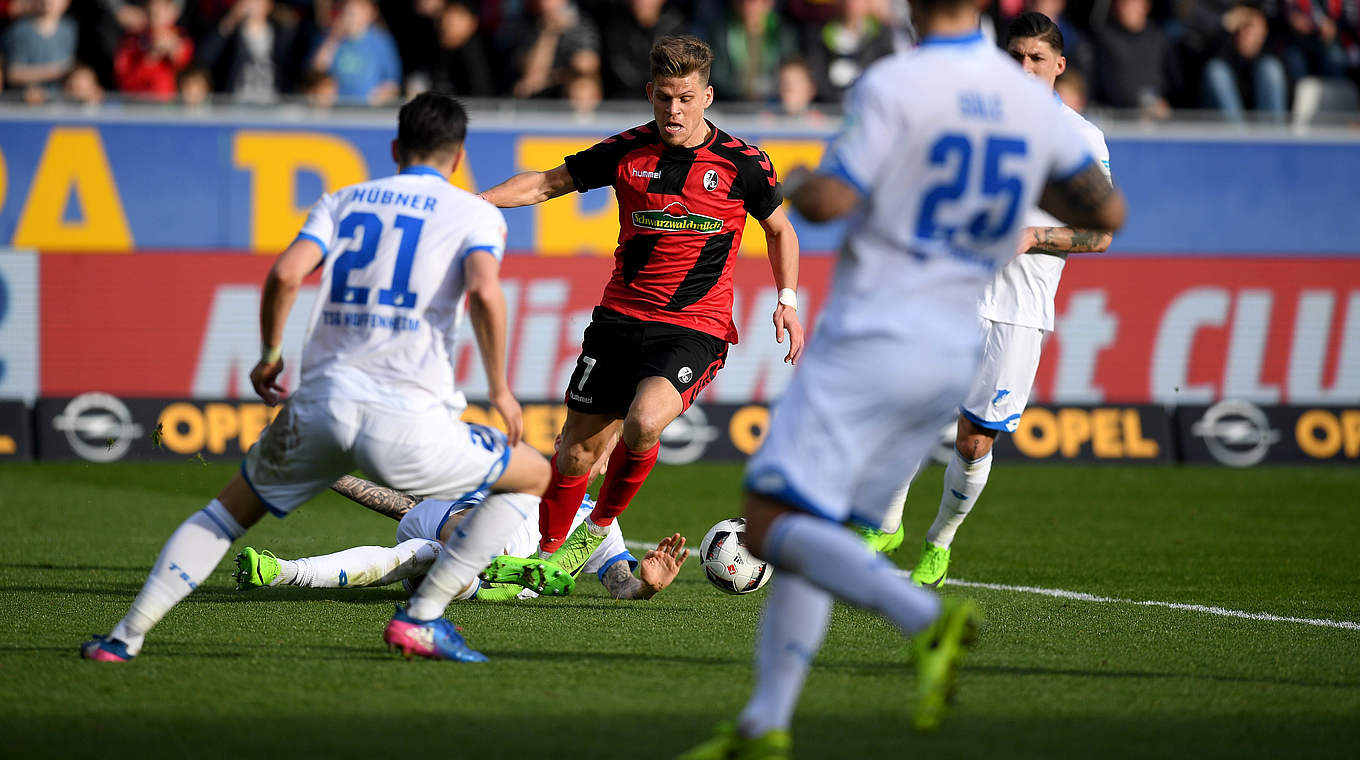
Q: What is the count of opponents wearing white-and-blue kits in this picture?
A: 4